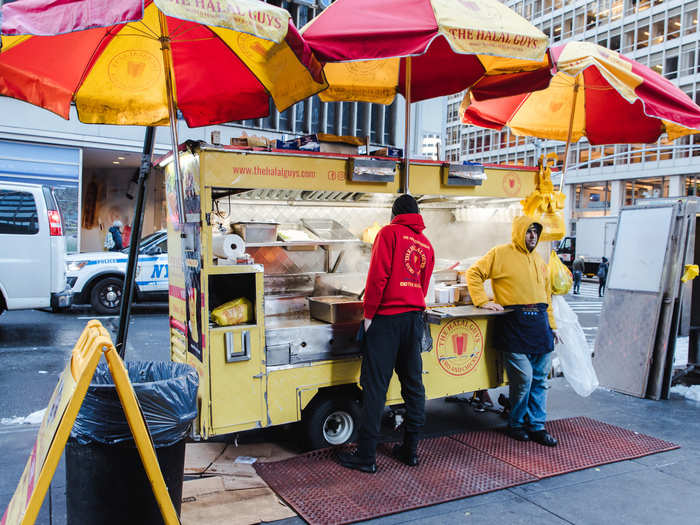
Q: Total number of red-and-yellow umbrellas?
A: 3